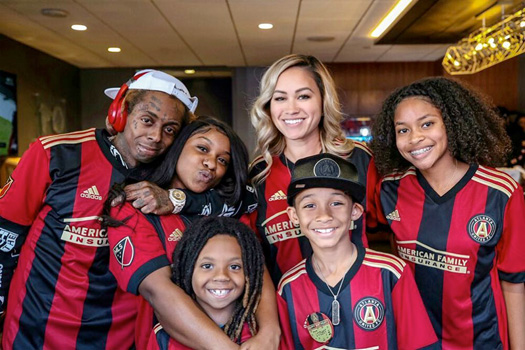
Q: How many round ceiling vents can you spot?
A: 2